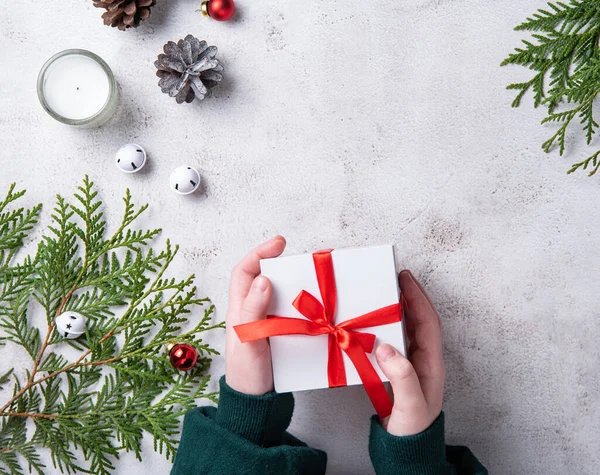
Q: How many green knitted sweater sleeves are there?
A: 2